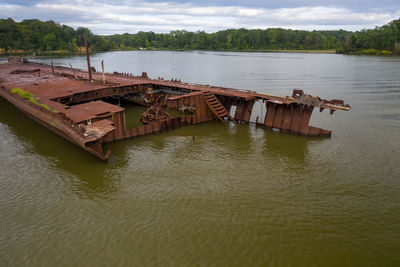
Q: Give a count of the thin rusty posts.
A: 4